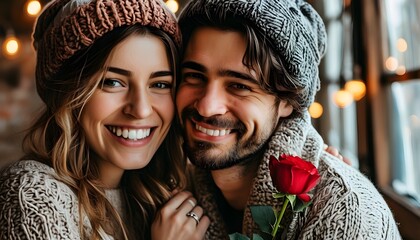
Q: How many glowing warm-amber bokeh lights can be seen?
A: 9